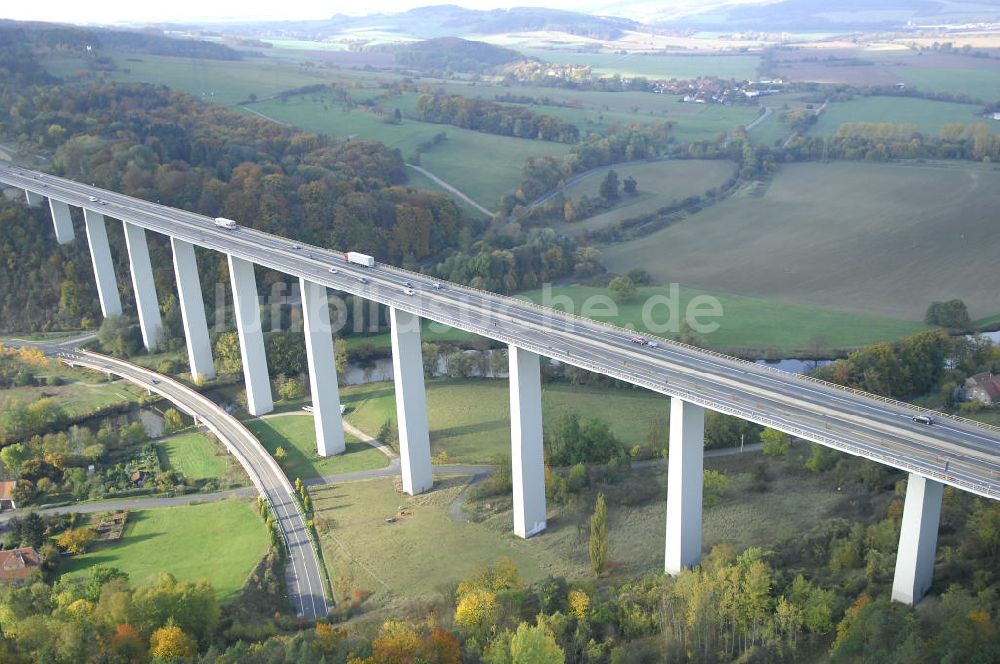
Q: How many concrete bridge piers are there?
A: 11